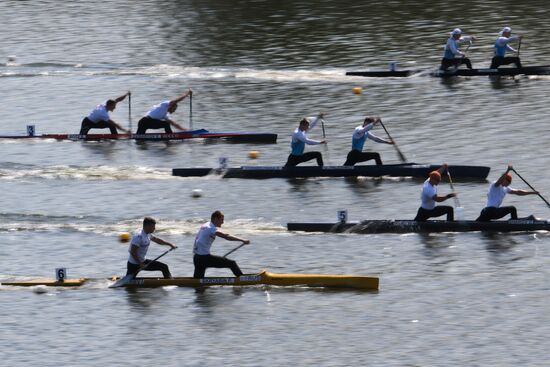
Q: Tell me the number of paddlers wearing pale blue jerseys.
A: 4